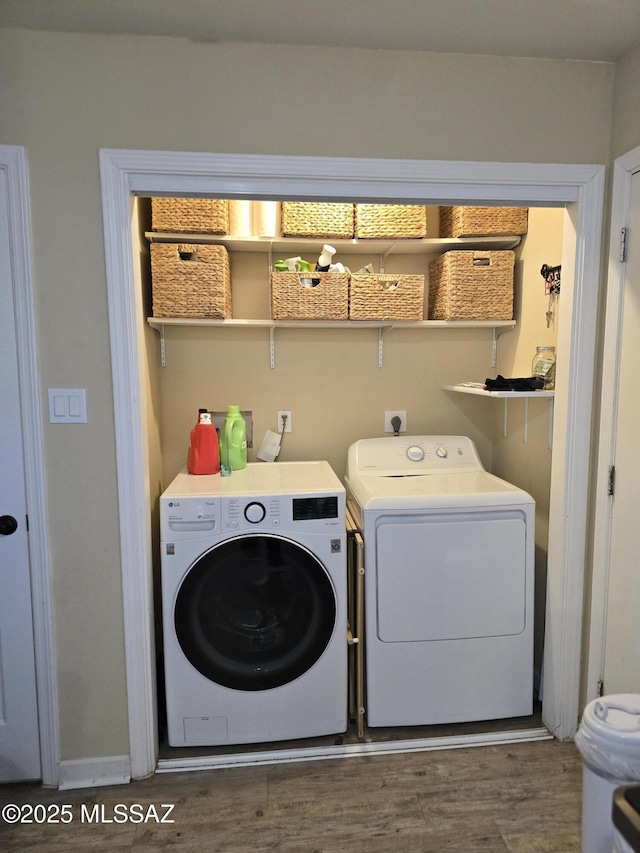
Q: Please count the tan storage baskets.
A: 8